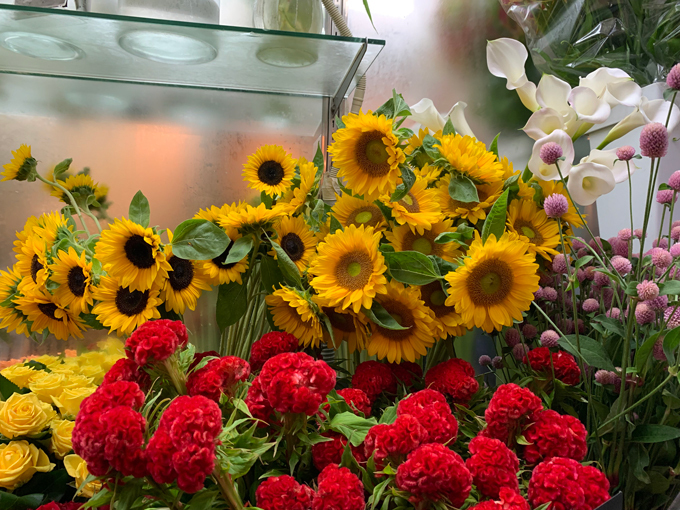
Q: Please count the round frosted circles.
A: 3